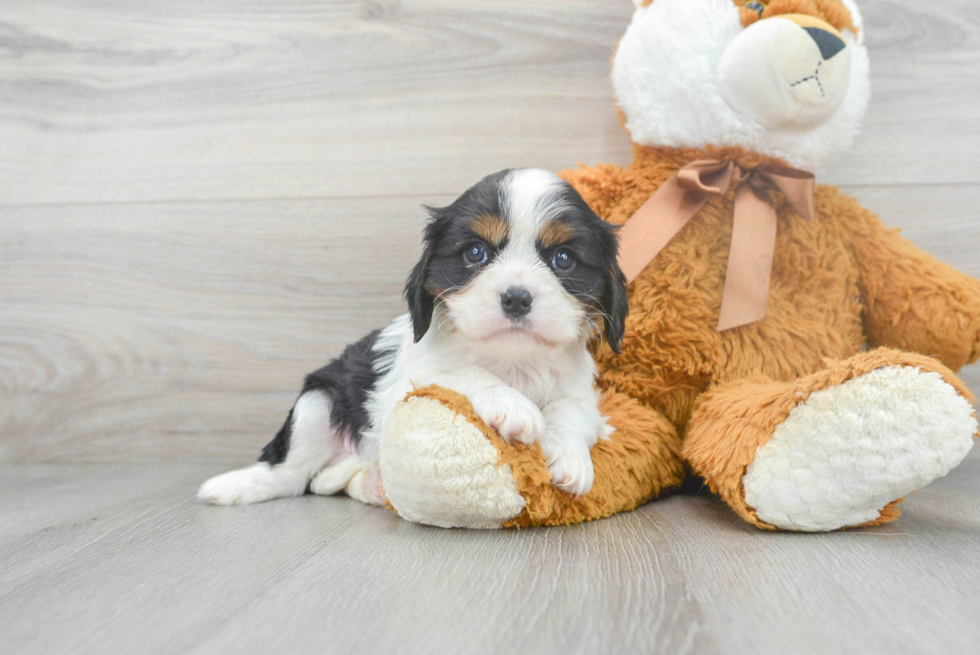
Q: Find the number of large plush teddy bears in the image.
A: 1